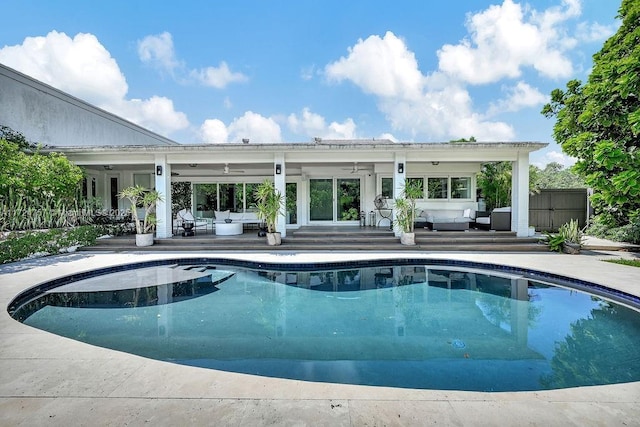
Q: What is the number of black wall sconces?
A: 3